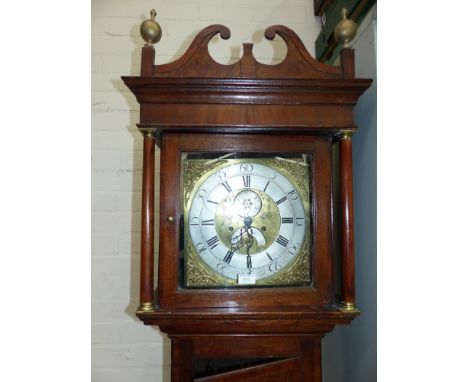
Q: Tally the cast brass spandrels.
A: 4